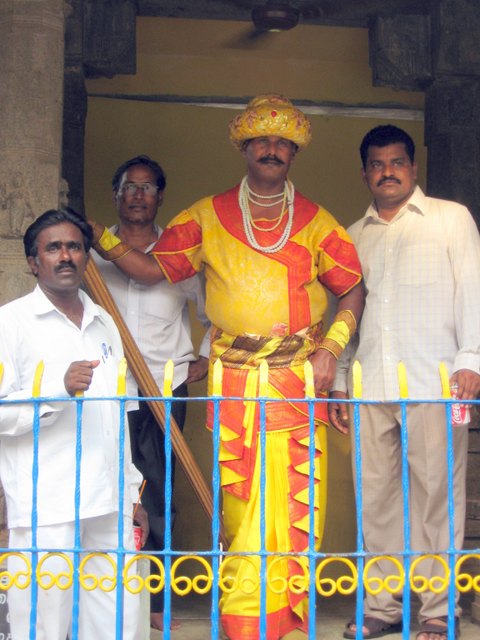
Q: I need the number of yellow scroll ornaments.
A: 11